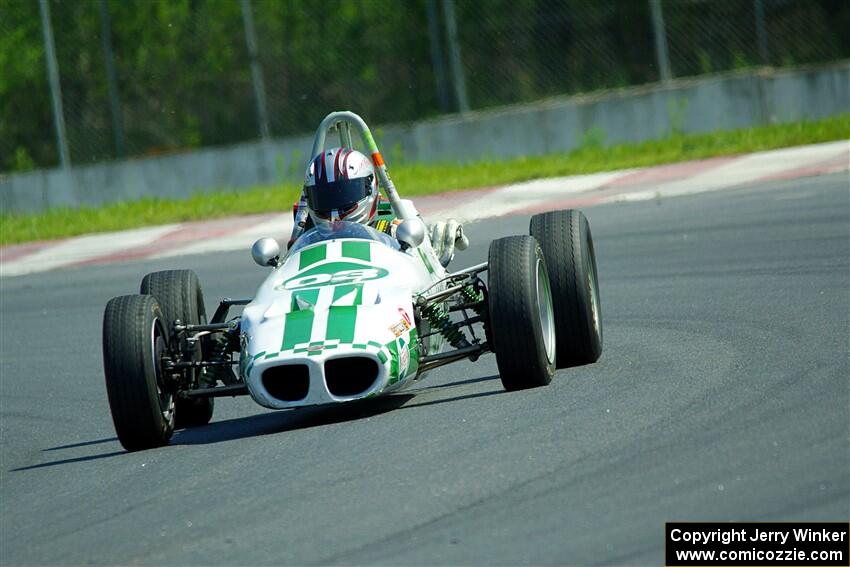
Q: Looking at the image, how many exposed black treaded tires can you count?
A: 4